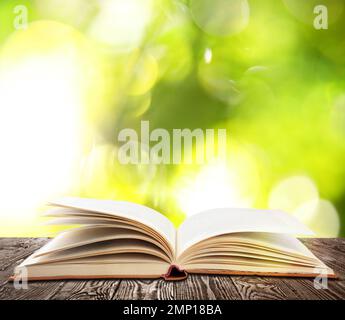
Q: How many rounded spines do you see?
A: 1